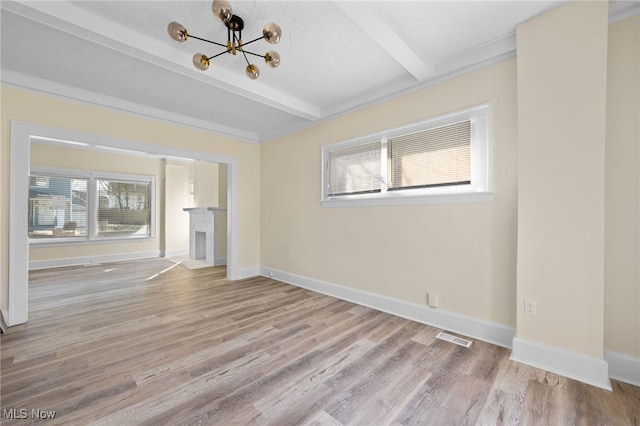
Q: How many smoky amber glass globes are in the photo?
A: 6